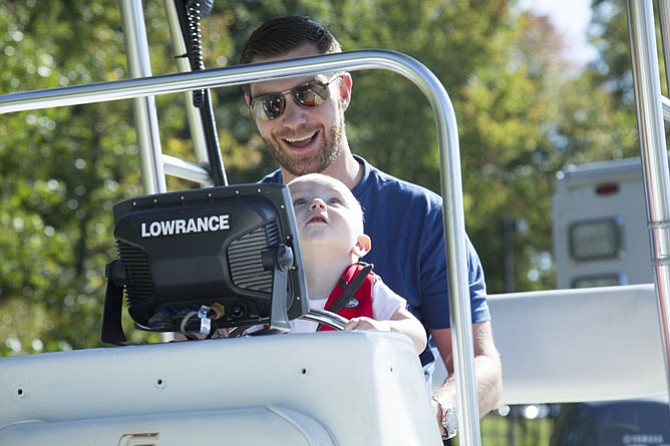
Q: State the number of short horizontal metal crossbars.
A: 2